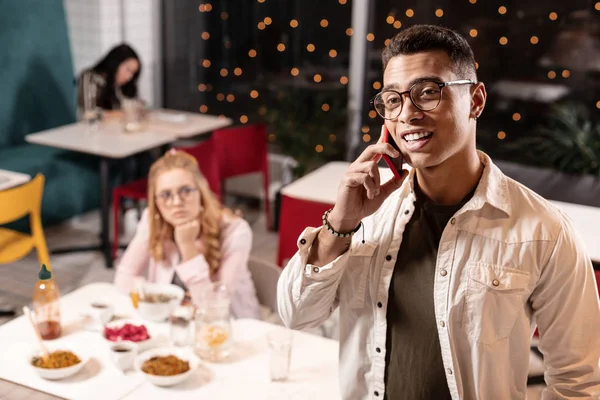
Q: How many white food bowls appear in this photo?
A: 4